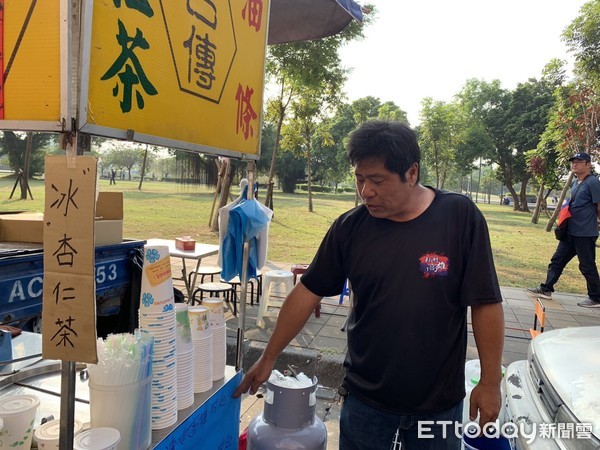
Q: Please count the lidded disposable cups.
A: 3